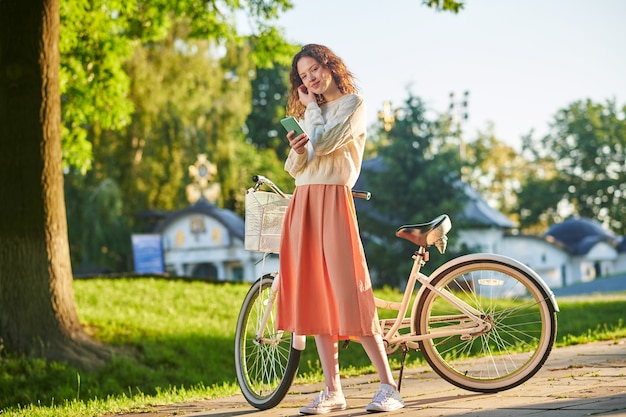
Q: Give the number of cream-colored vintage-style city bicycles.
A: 1